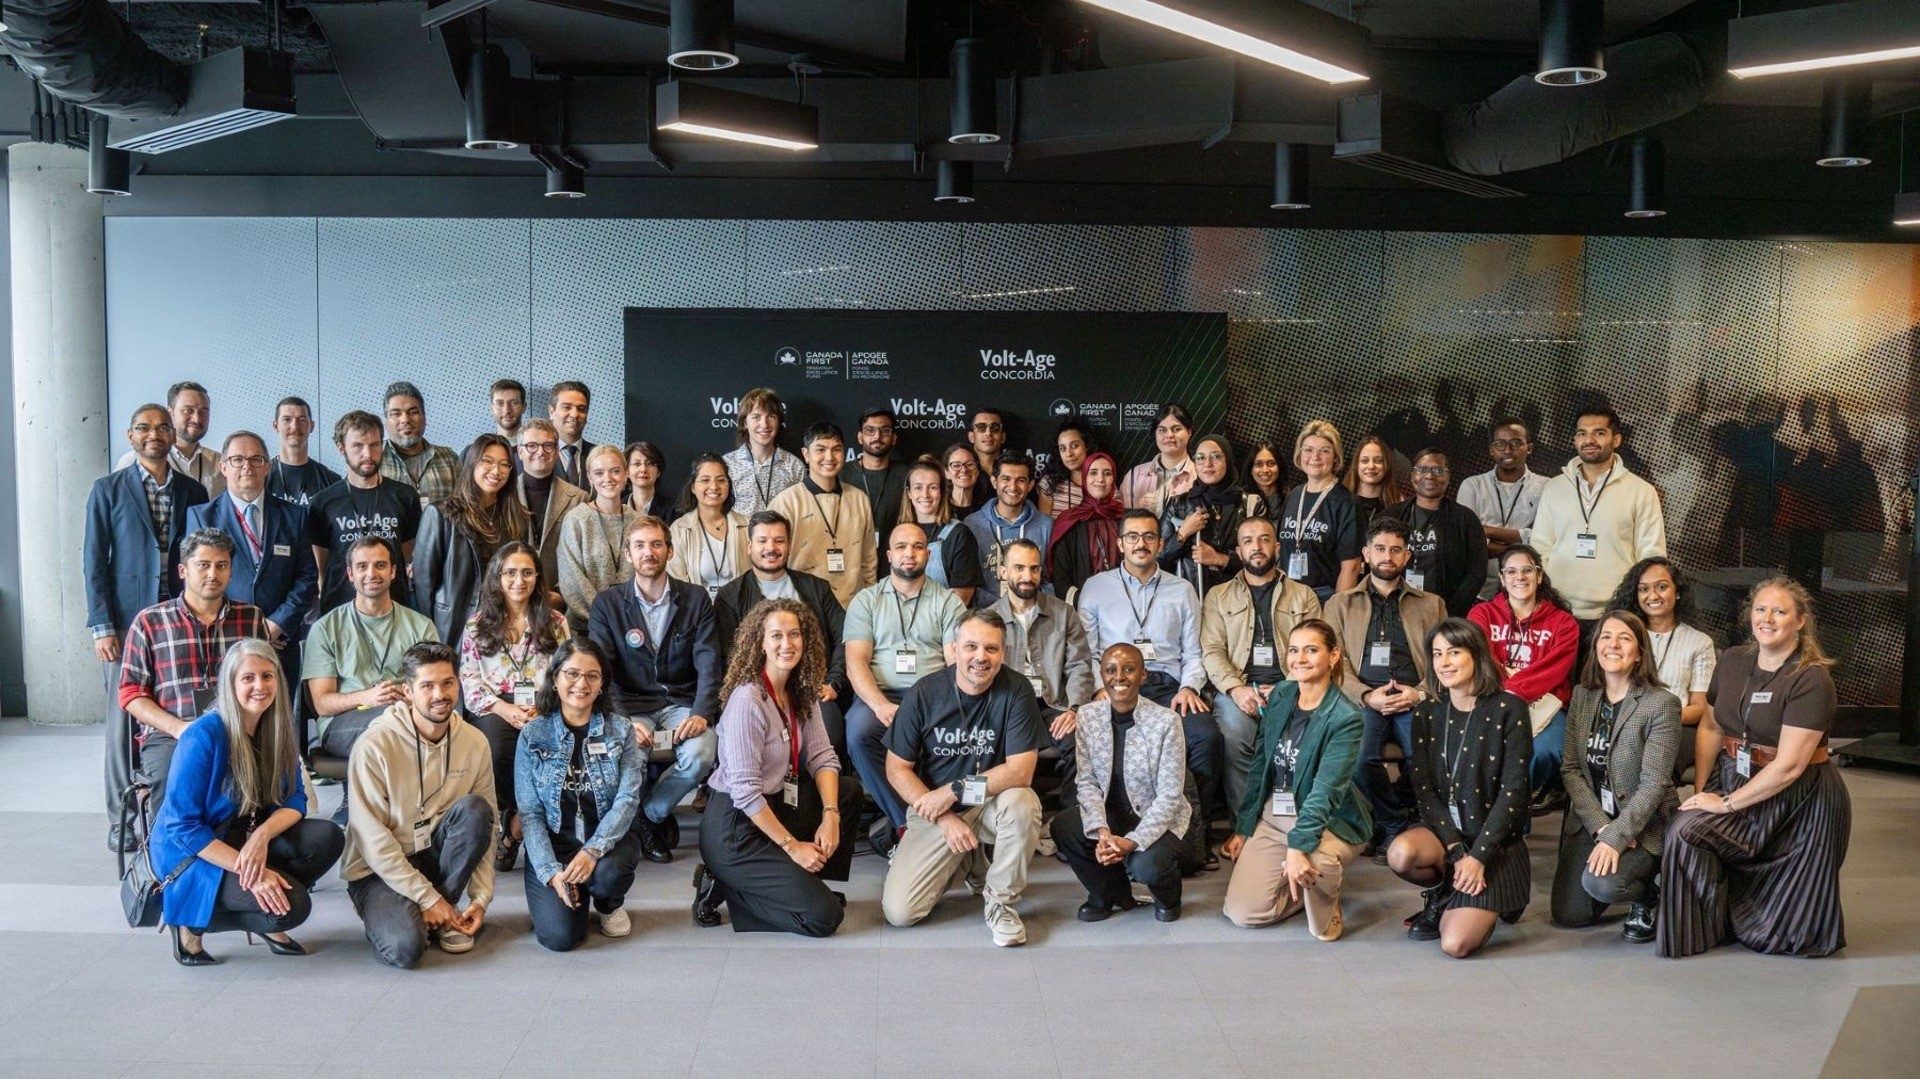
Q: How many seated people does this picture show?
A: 12